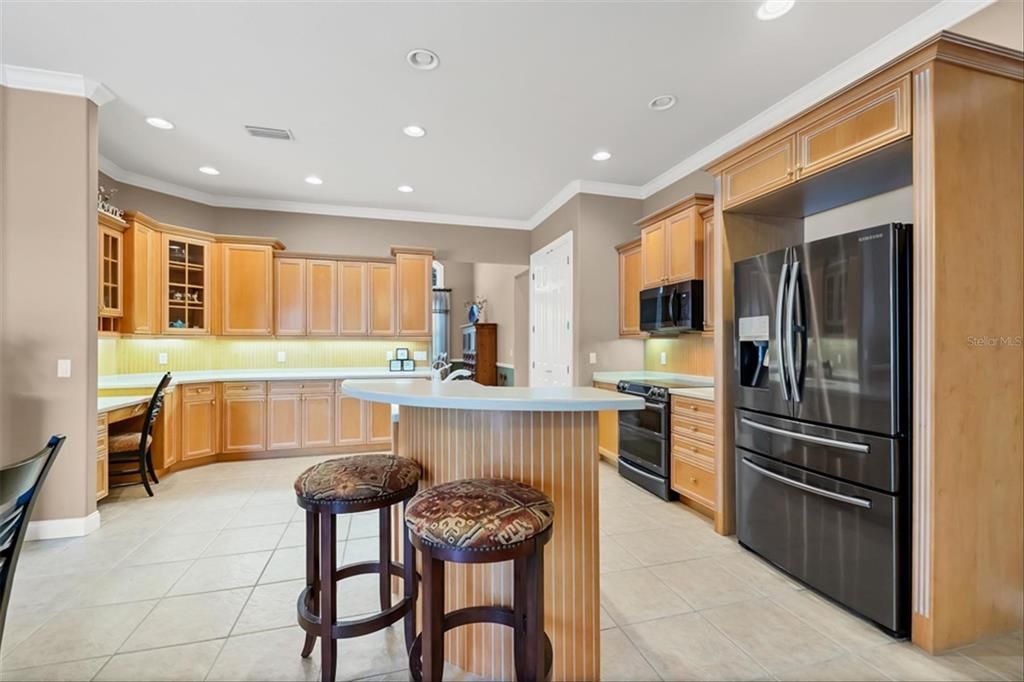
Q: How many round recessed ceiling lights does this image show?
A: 9